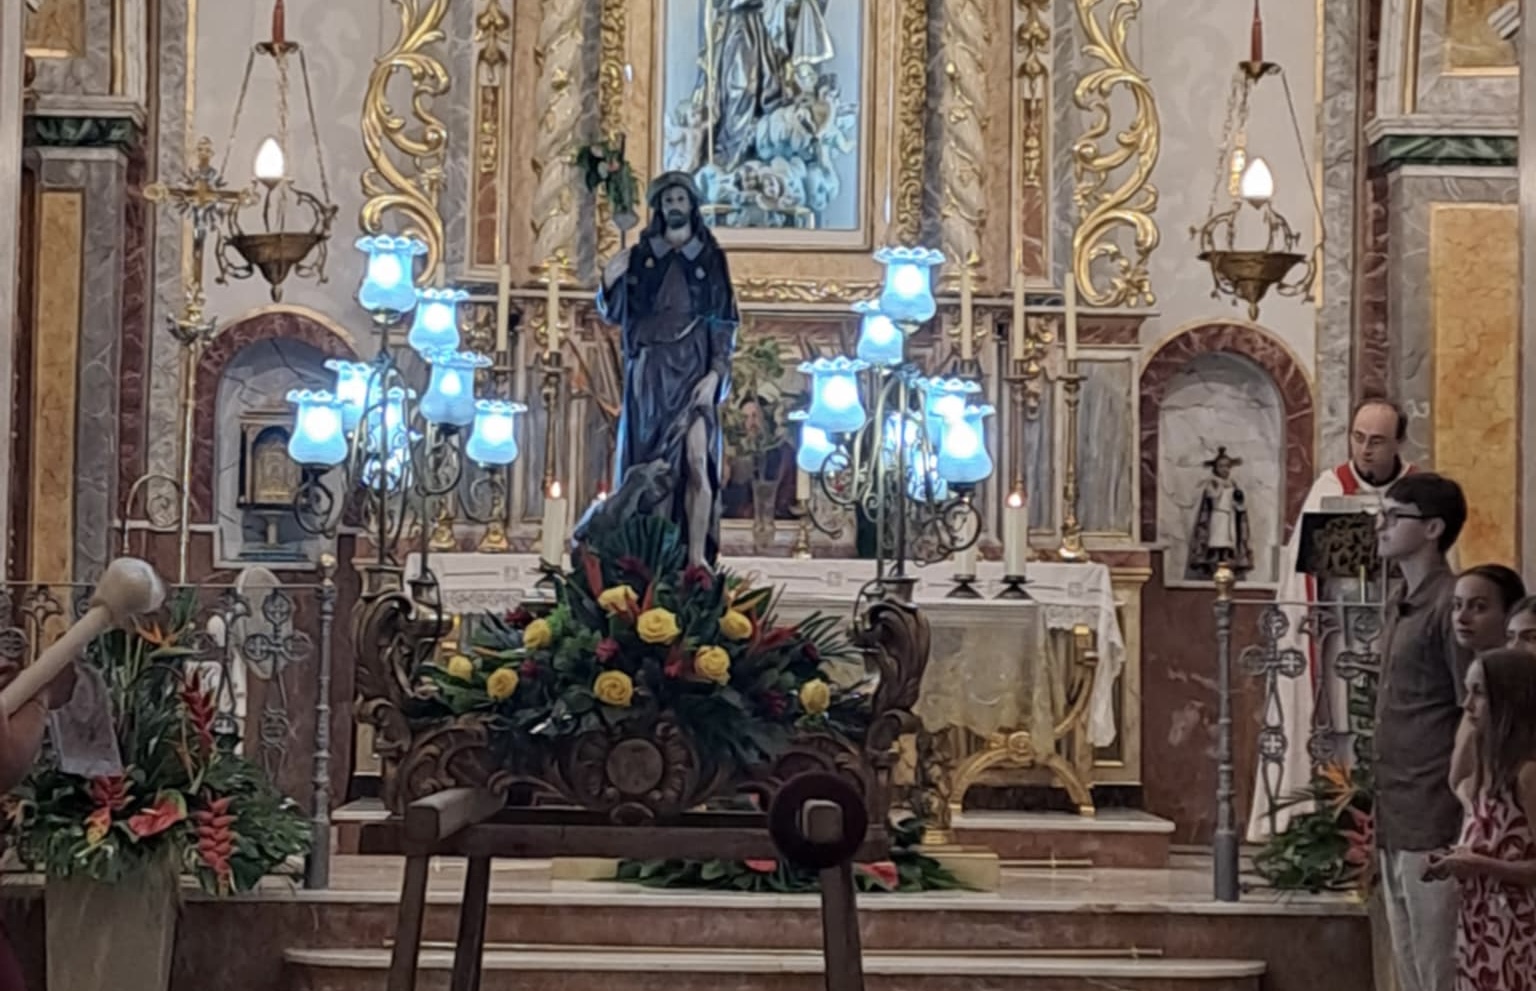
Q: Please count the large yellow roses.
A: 9